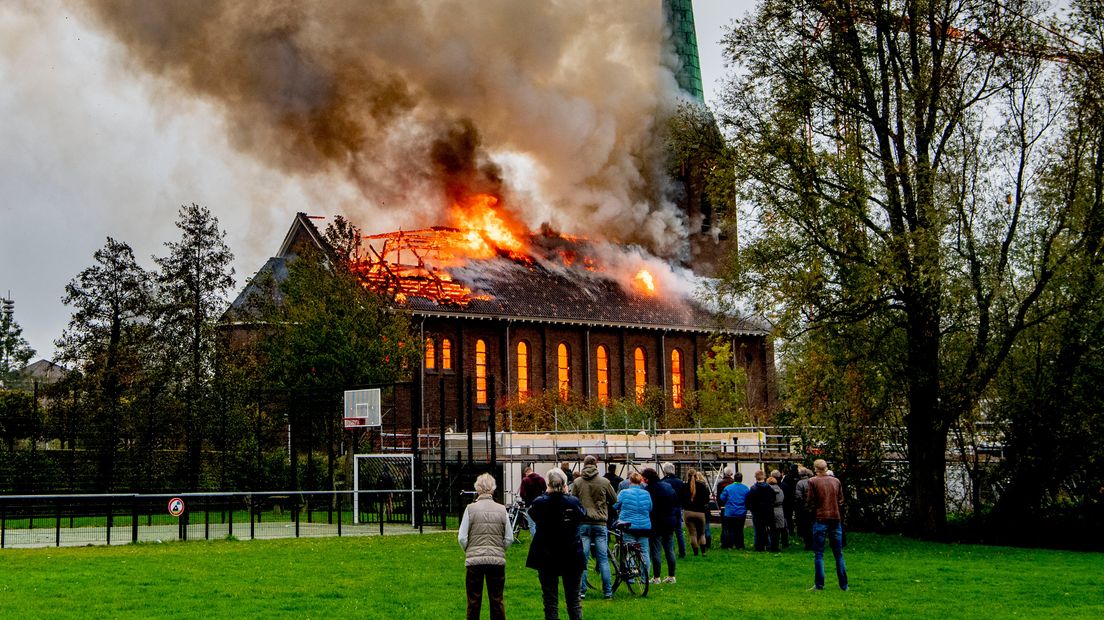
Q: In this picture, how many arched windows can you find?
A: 8